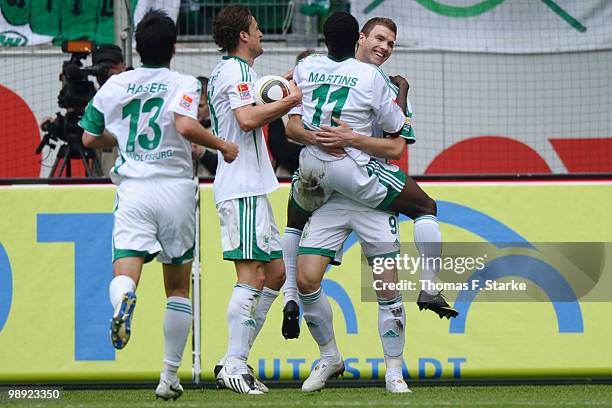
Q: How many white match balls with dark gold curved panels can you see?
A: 1